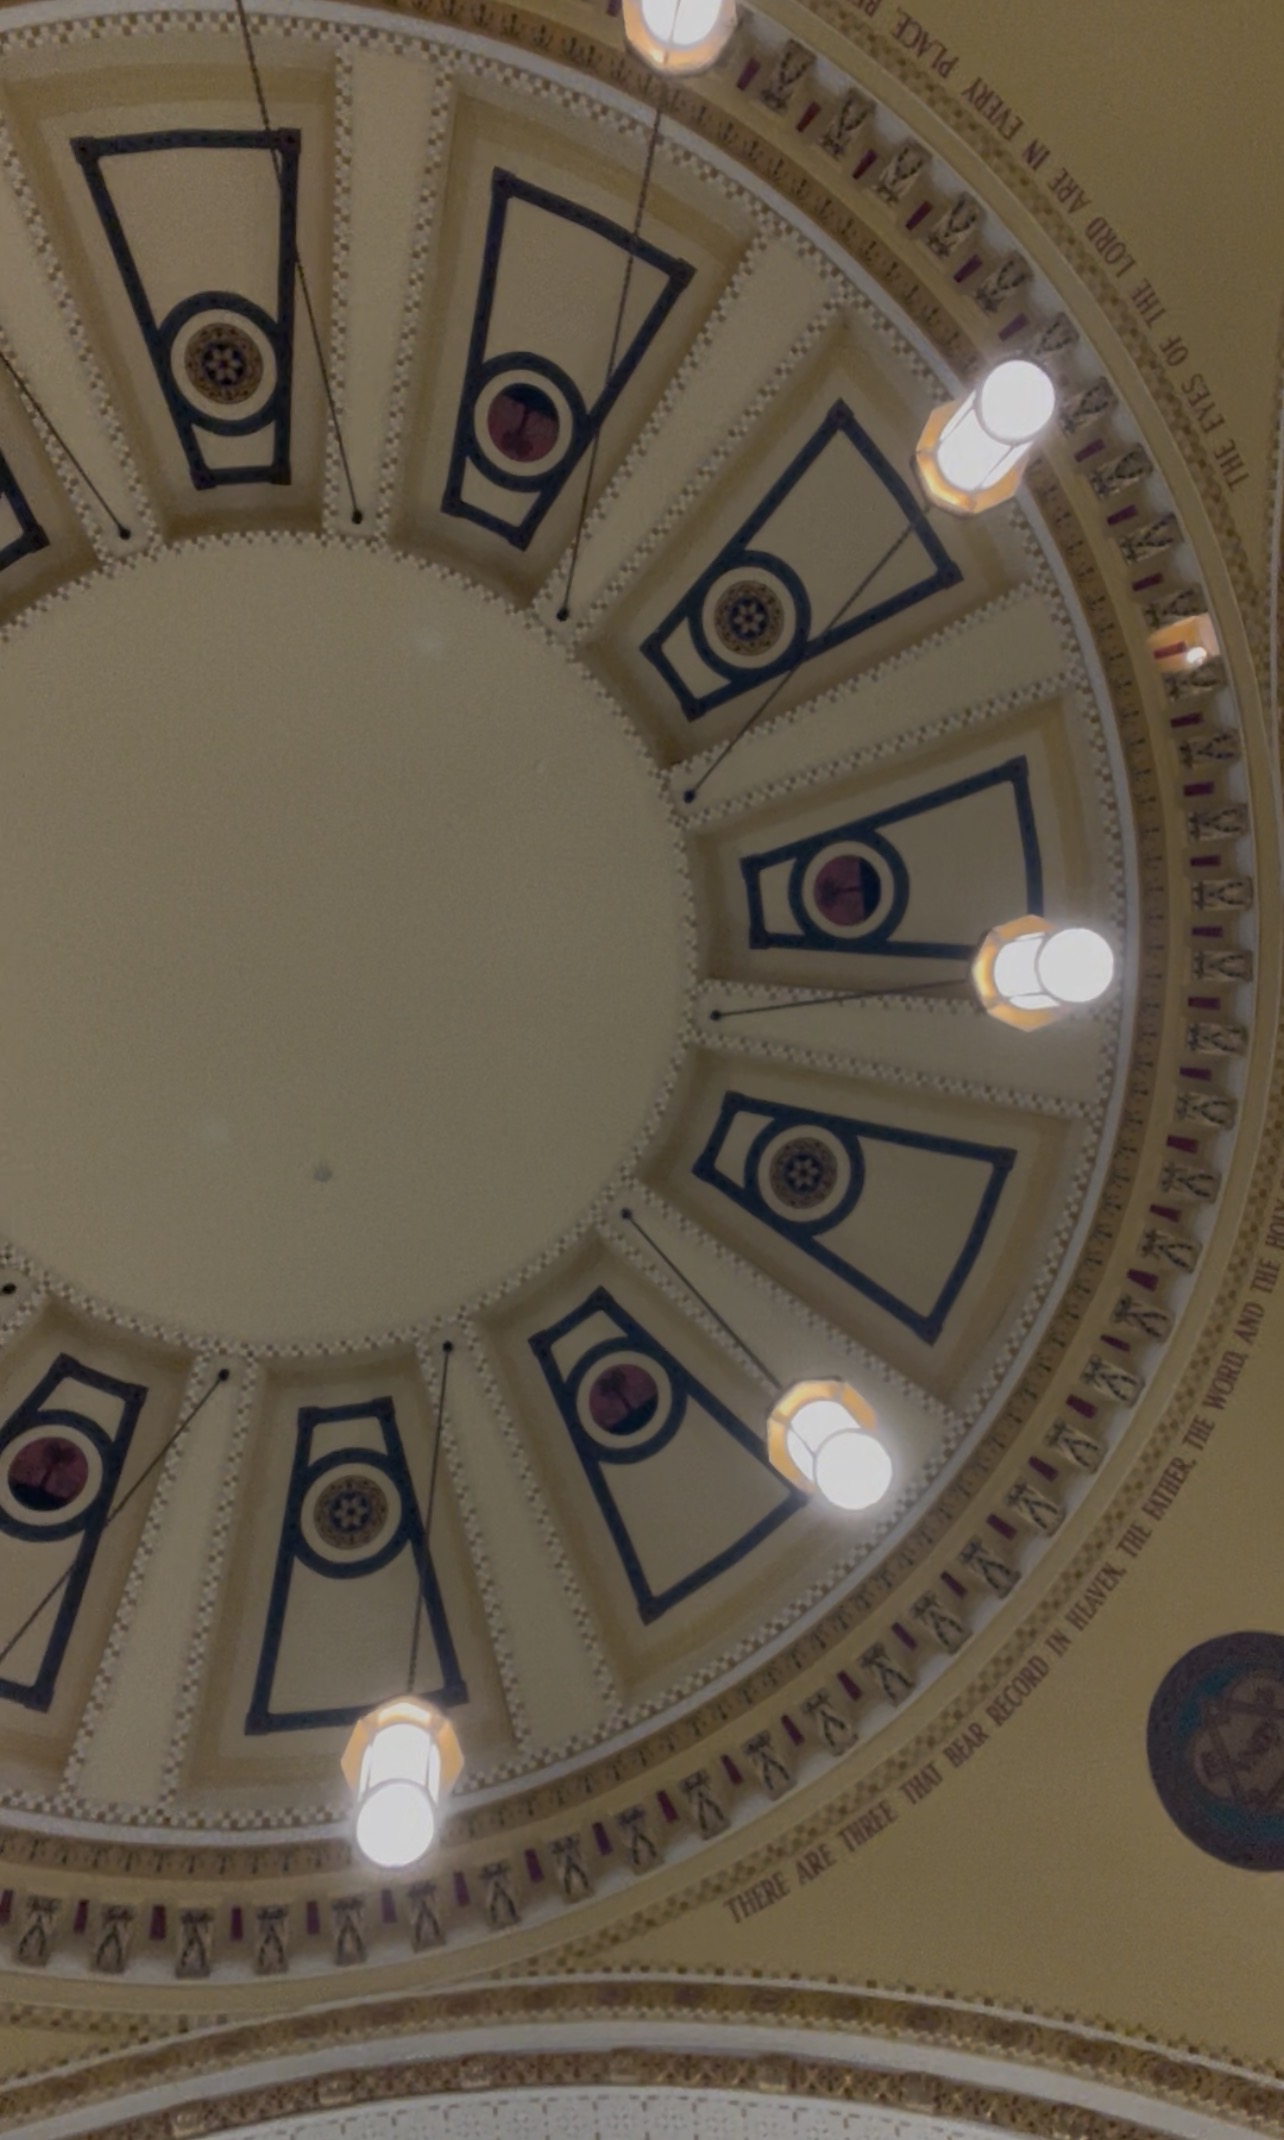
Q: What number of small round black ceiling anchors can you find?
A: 9